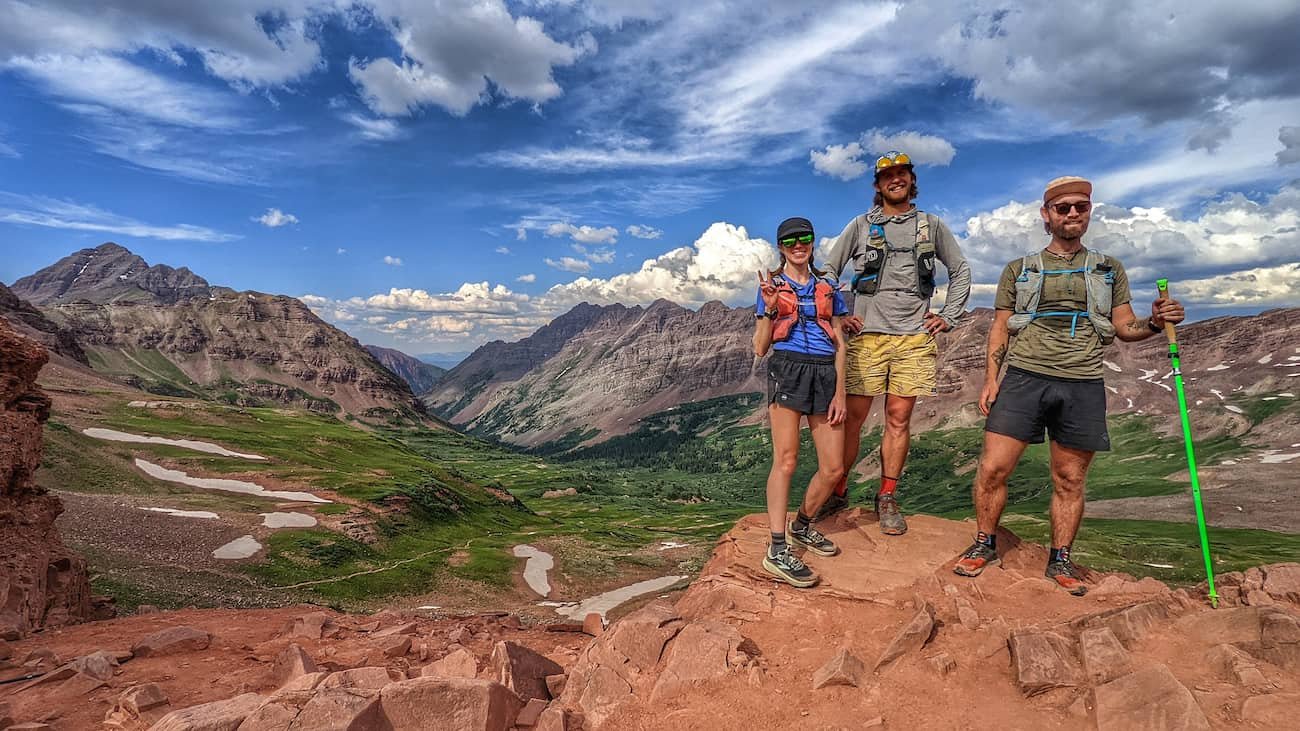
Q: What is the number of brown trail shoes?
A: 2